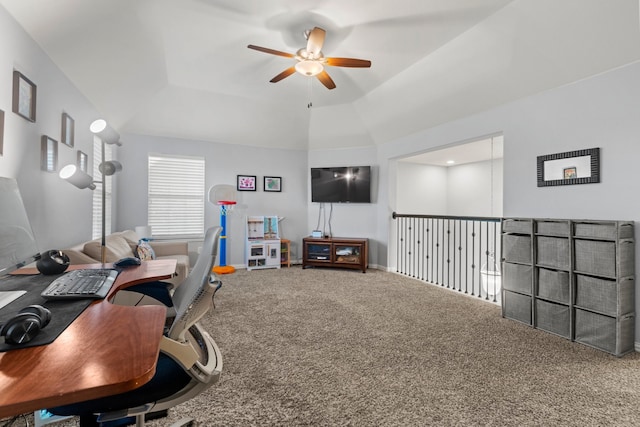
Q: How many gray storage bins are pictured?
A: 12